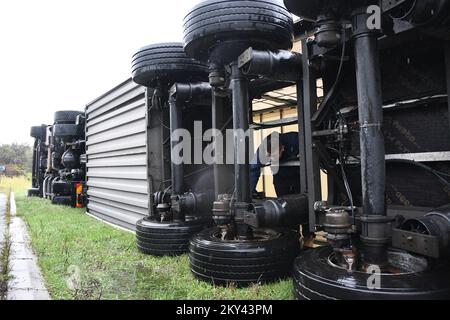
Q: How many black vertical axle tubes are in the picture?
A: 3